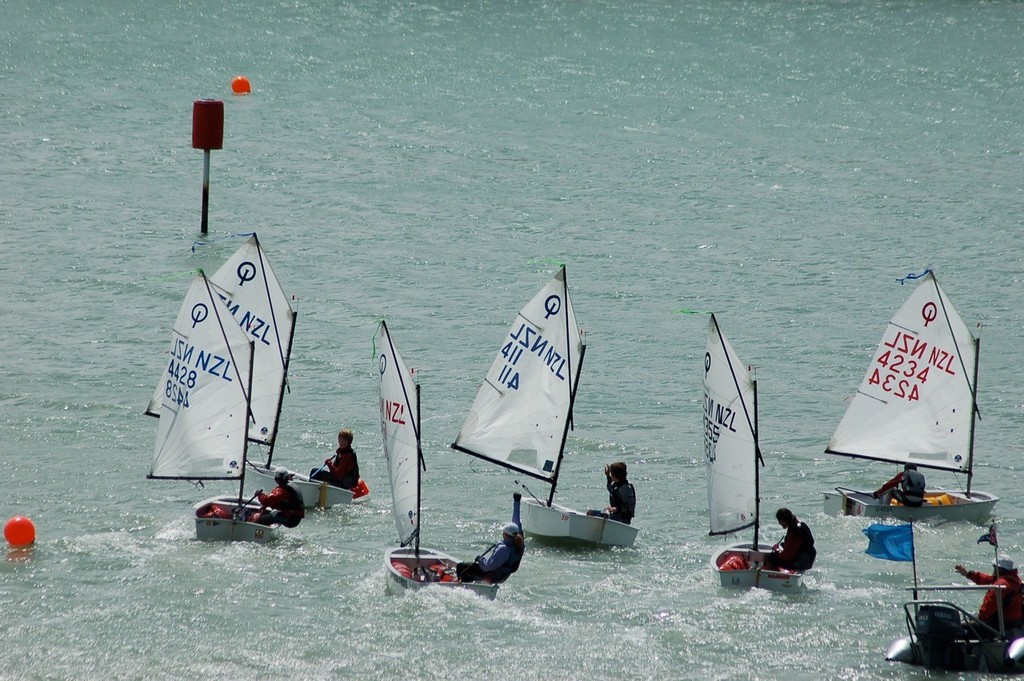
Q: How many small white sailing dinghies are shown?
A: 6